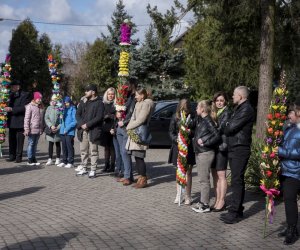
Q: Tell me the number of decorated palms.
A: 5